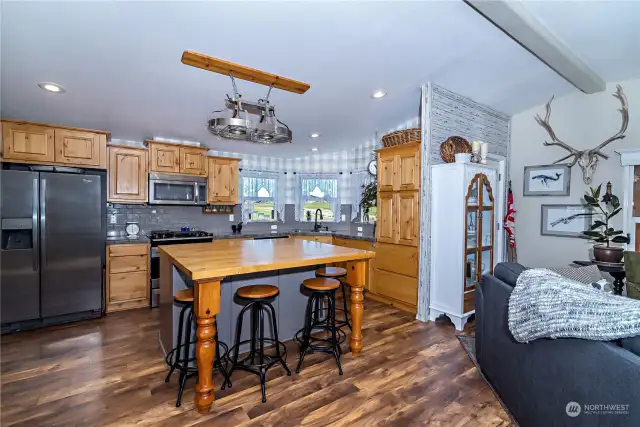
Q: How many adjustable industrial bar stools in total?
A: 4